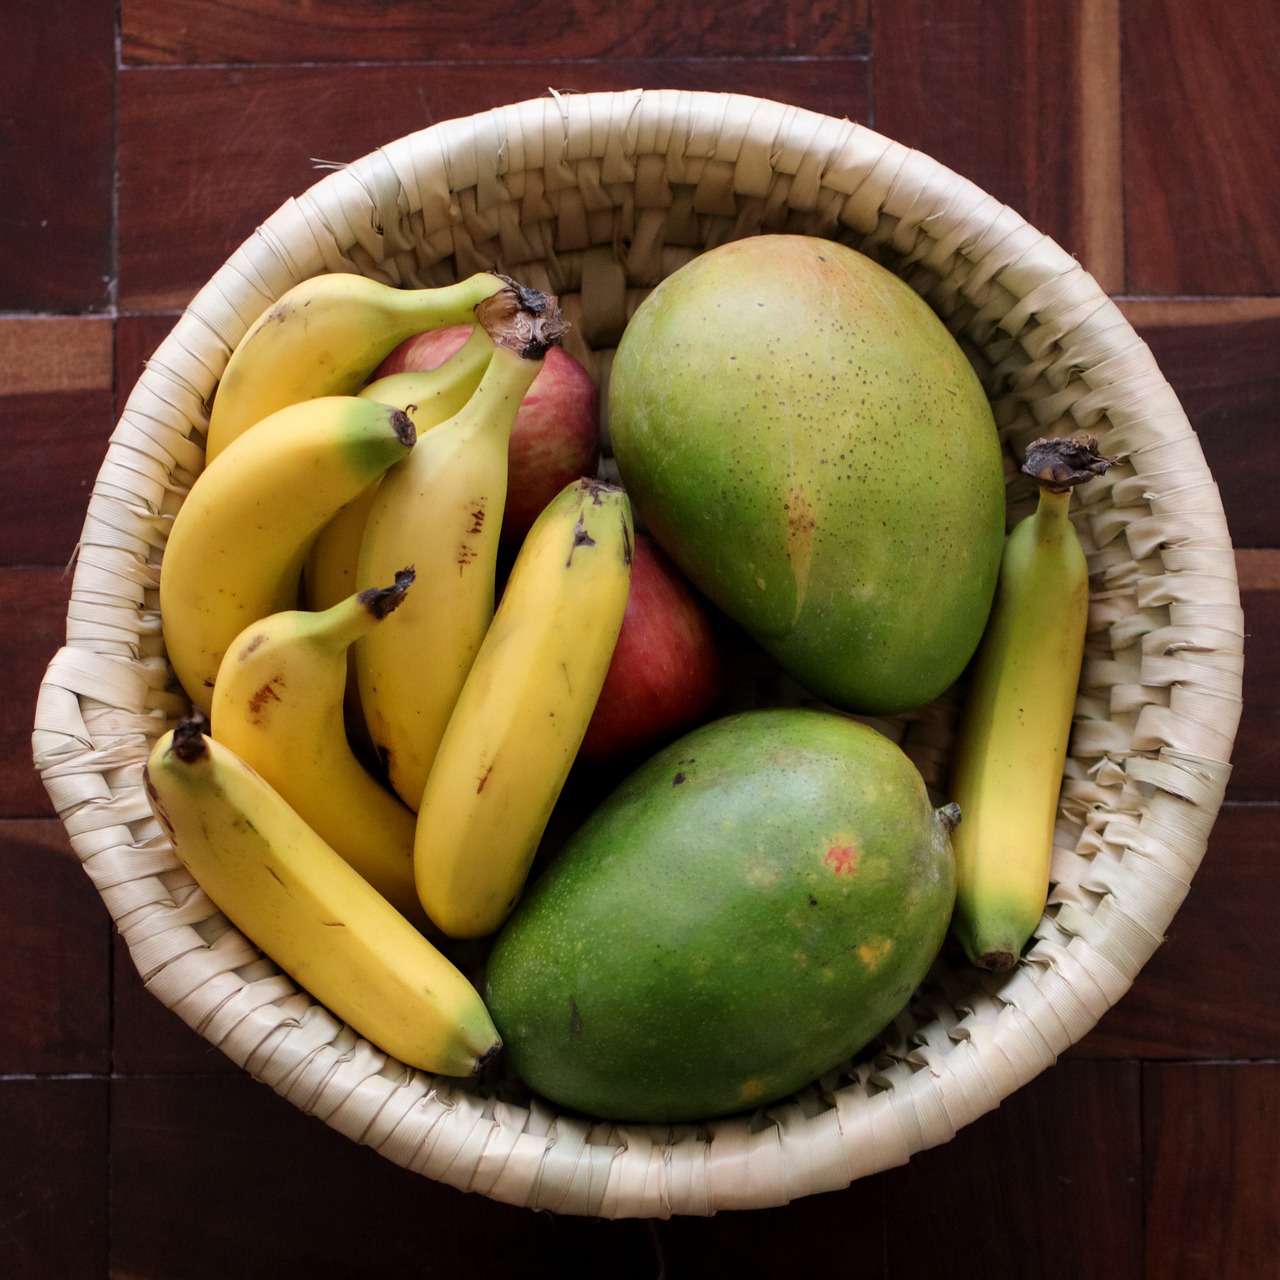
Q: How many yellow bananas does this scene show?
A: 8